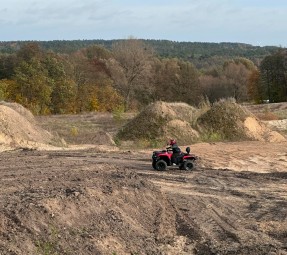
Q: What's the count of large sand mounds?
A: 3